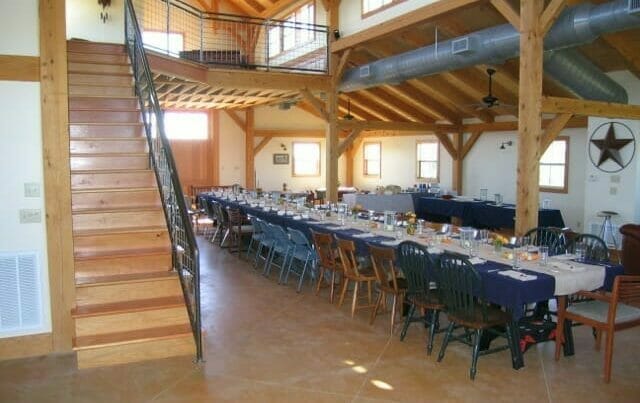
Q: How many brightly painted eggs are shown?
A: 0